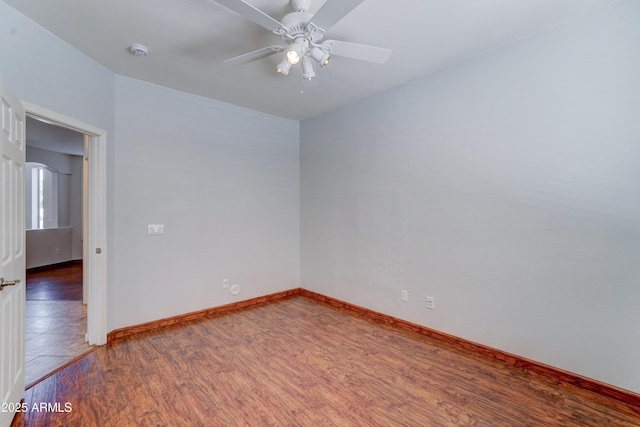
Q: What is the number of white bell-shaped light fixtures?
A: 4